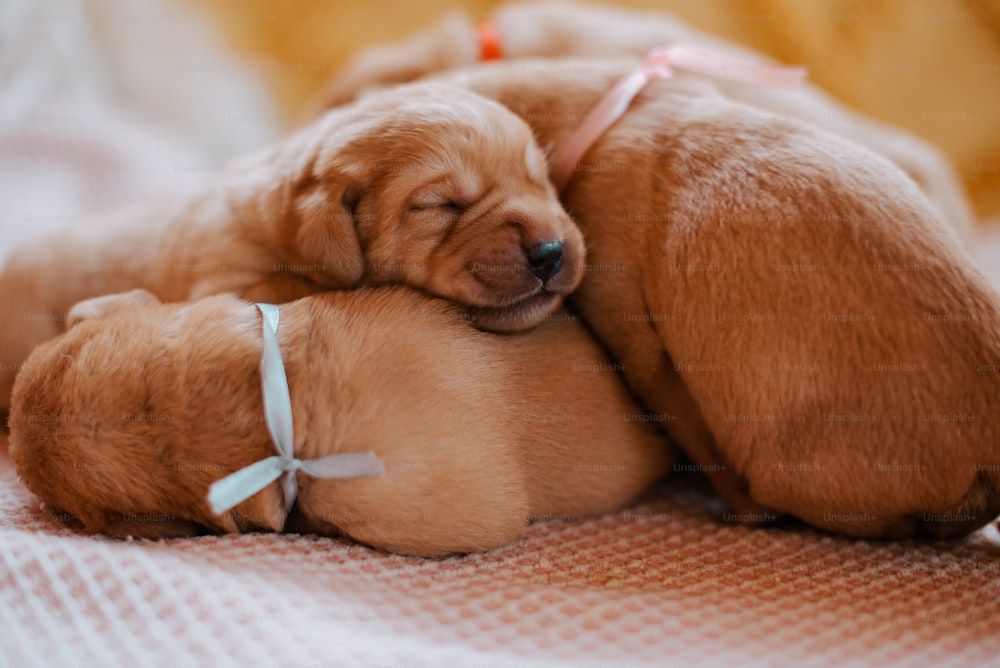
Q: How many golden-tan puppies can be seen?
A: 4